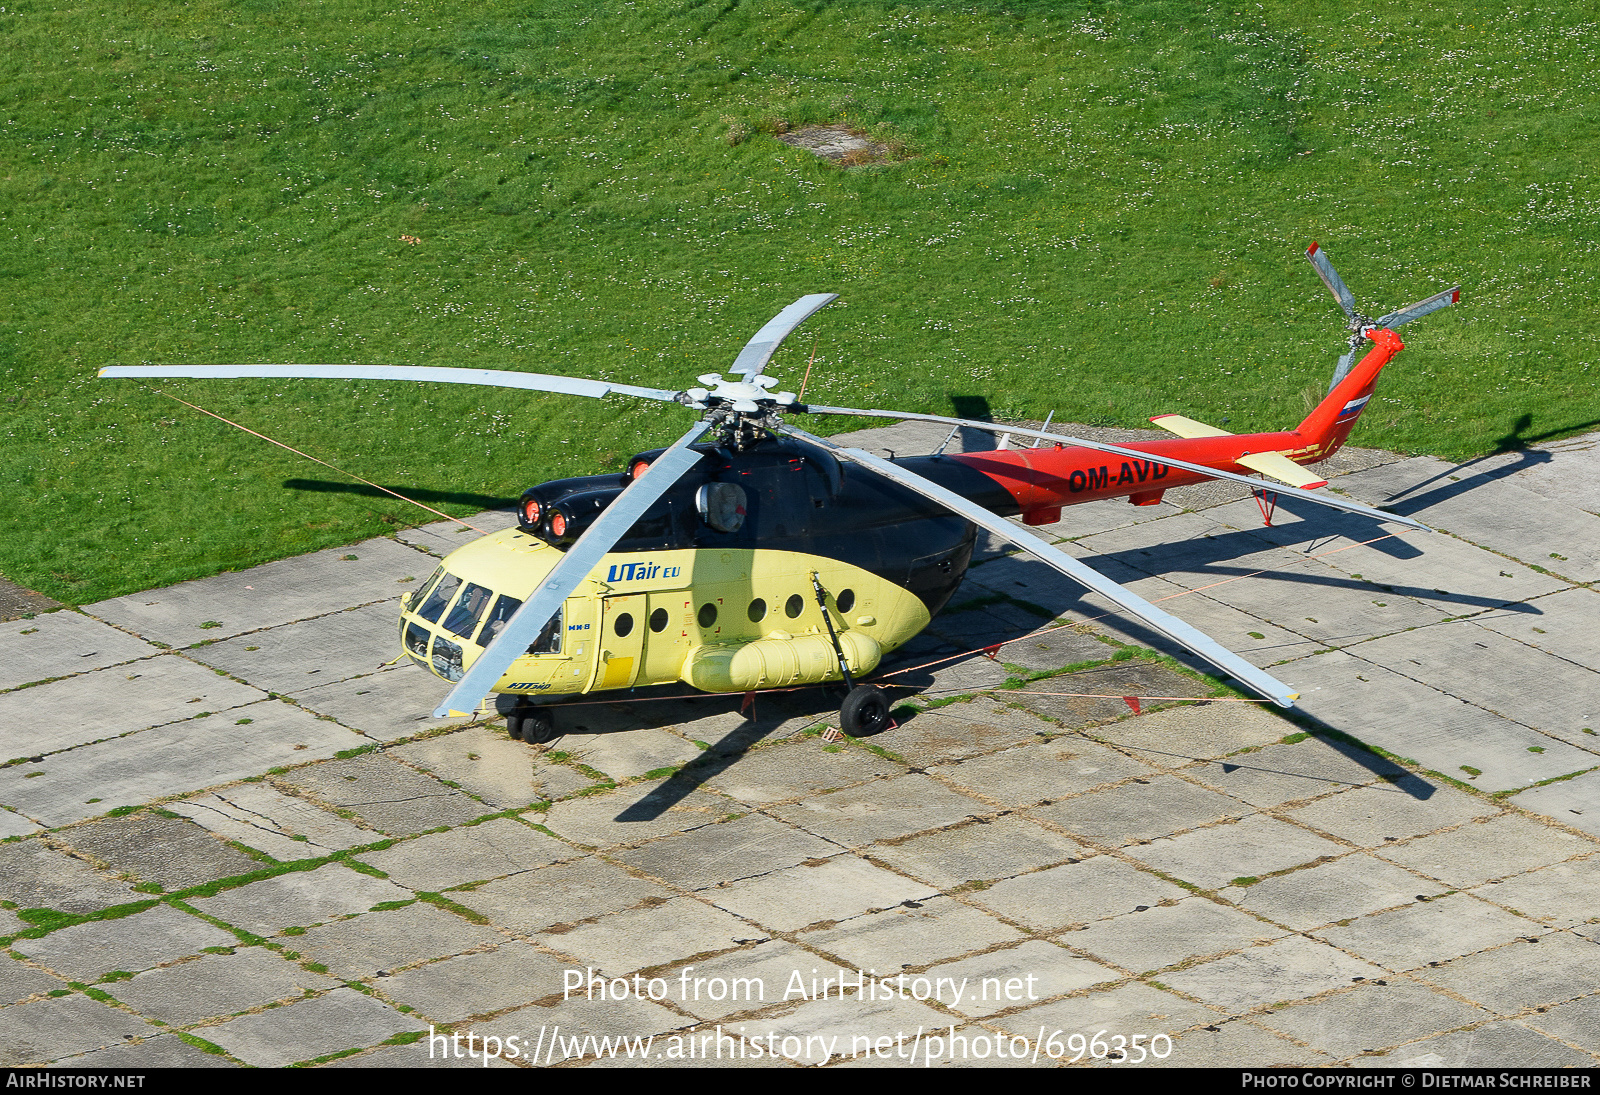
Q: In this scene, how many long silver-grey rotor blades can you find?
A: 5